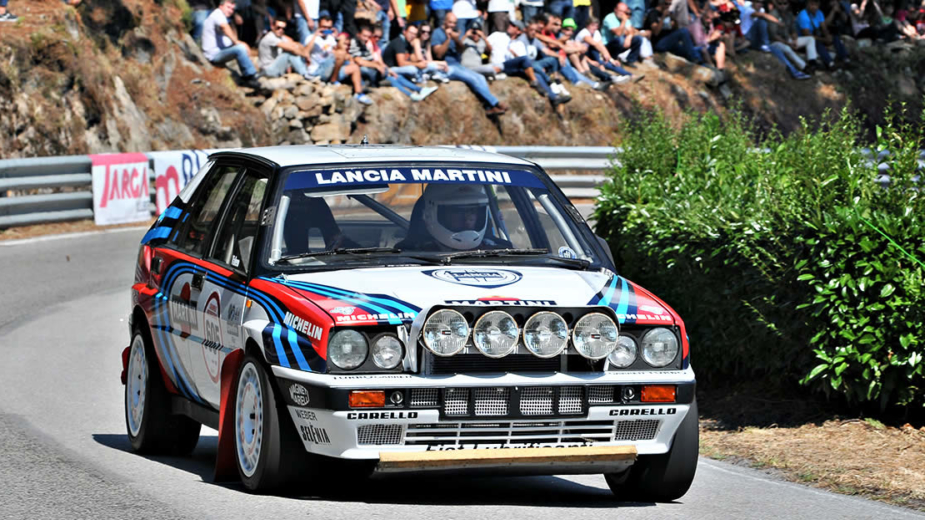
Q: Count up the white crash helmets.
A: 1